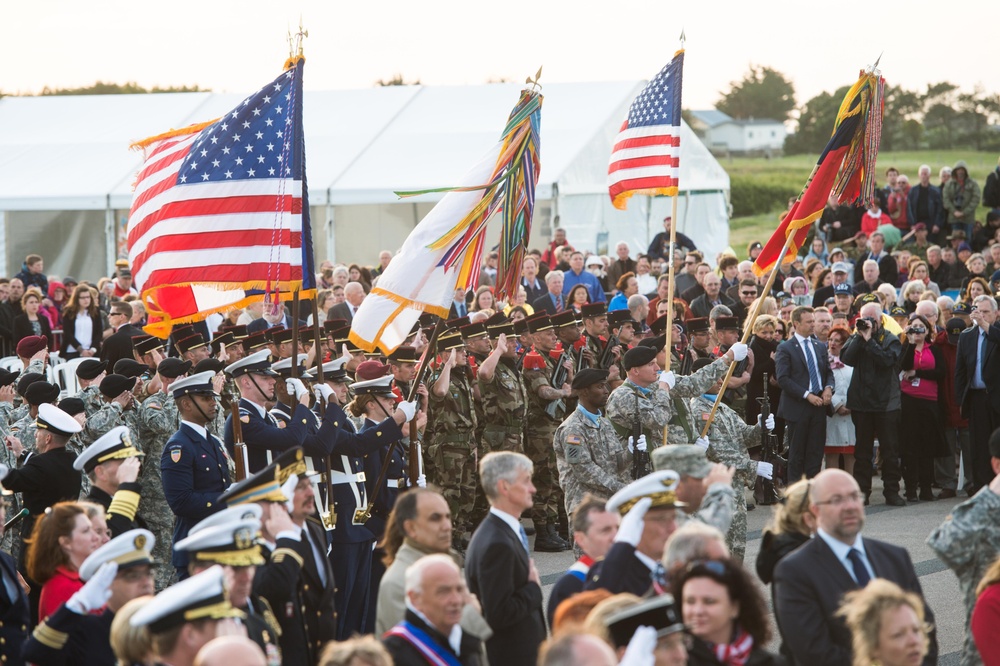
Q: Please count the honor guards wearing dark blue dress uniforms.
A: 5